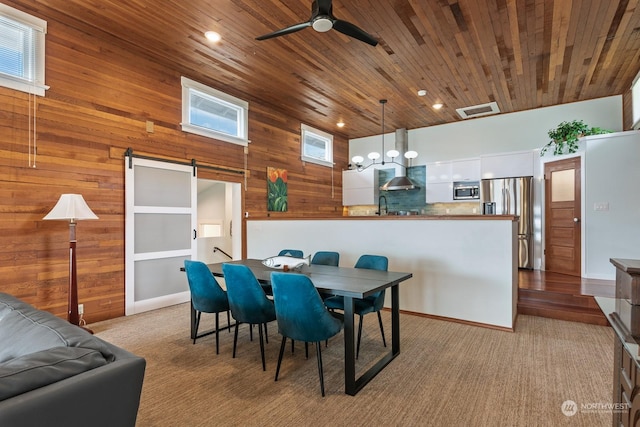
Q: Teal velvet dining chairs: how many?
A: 6